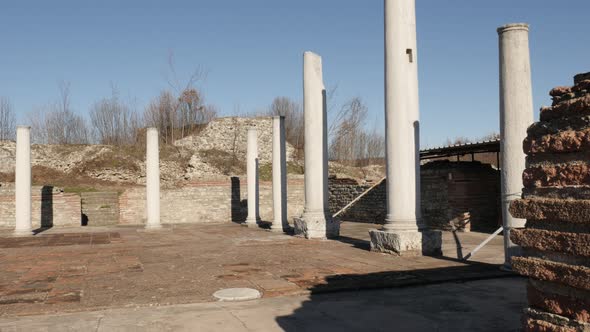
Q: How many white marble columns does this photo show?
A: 7